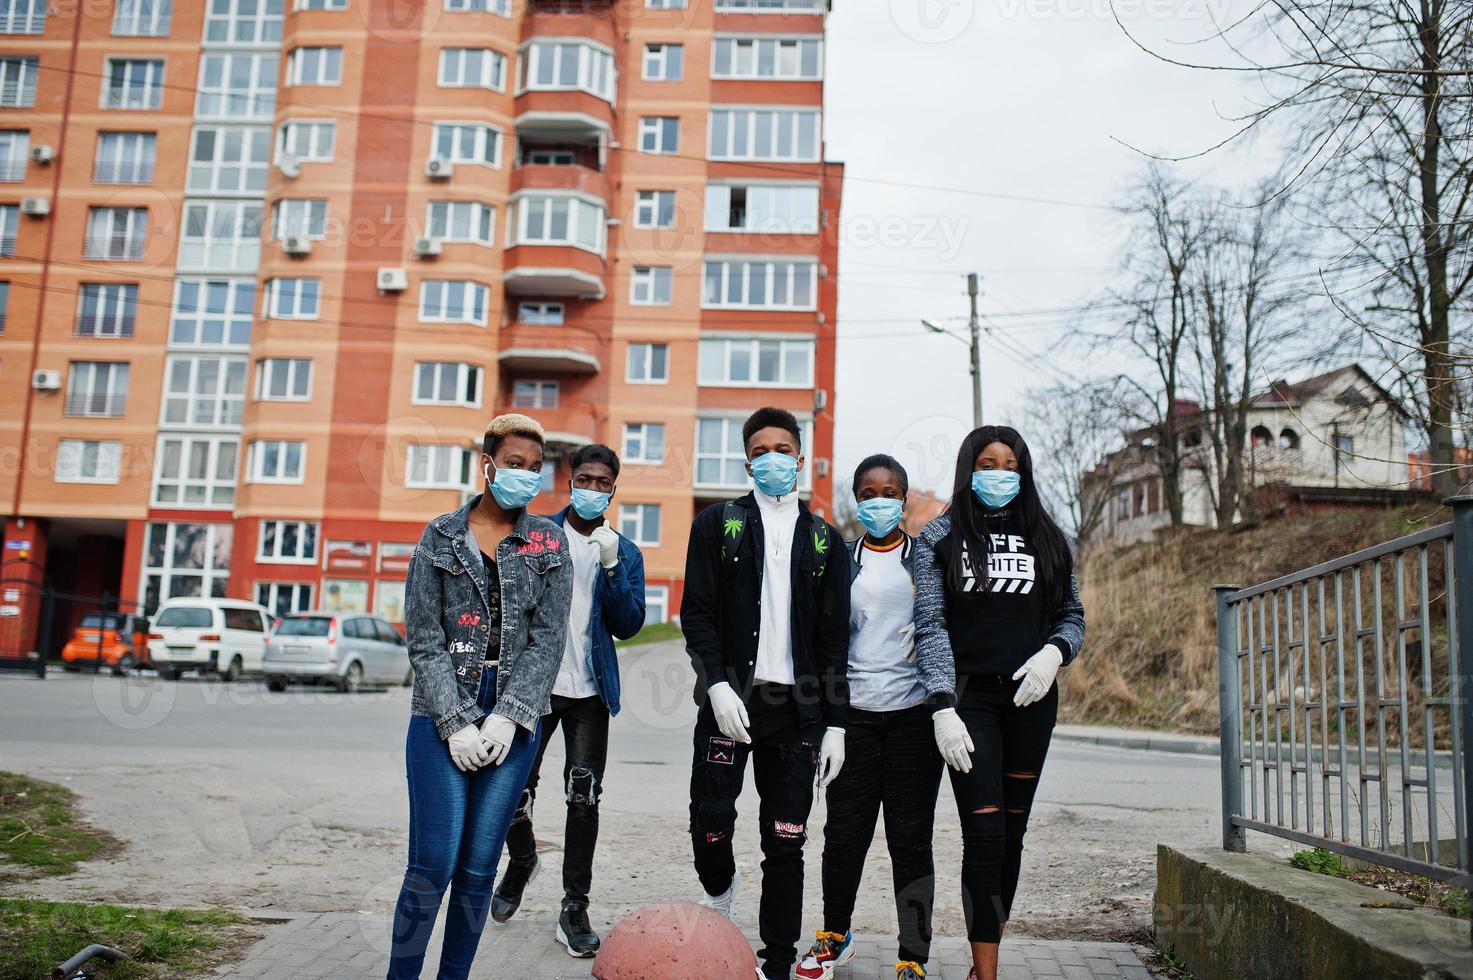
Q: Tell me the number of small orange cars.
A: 1